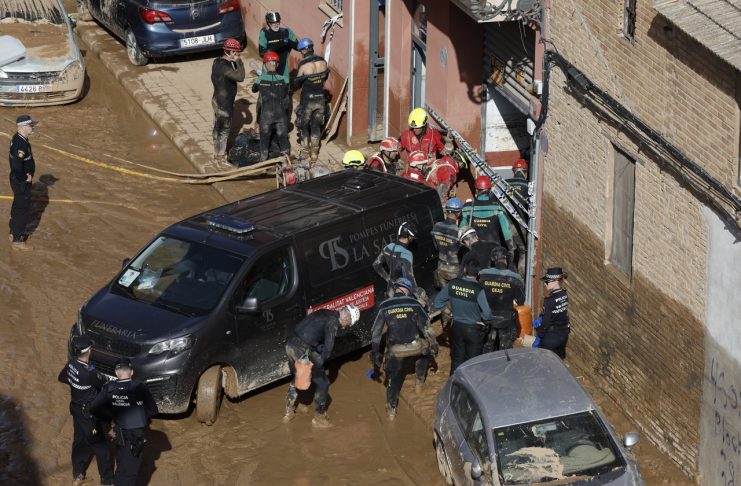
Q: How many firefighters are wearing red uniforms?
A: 4